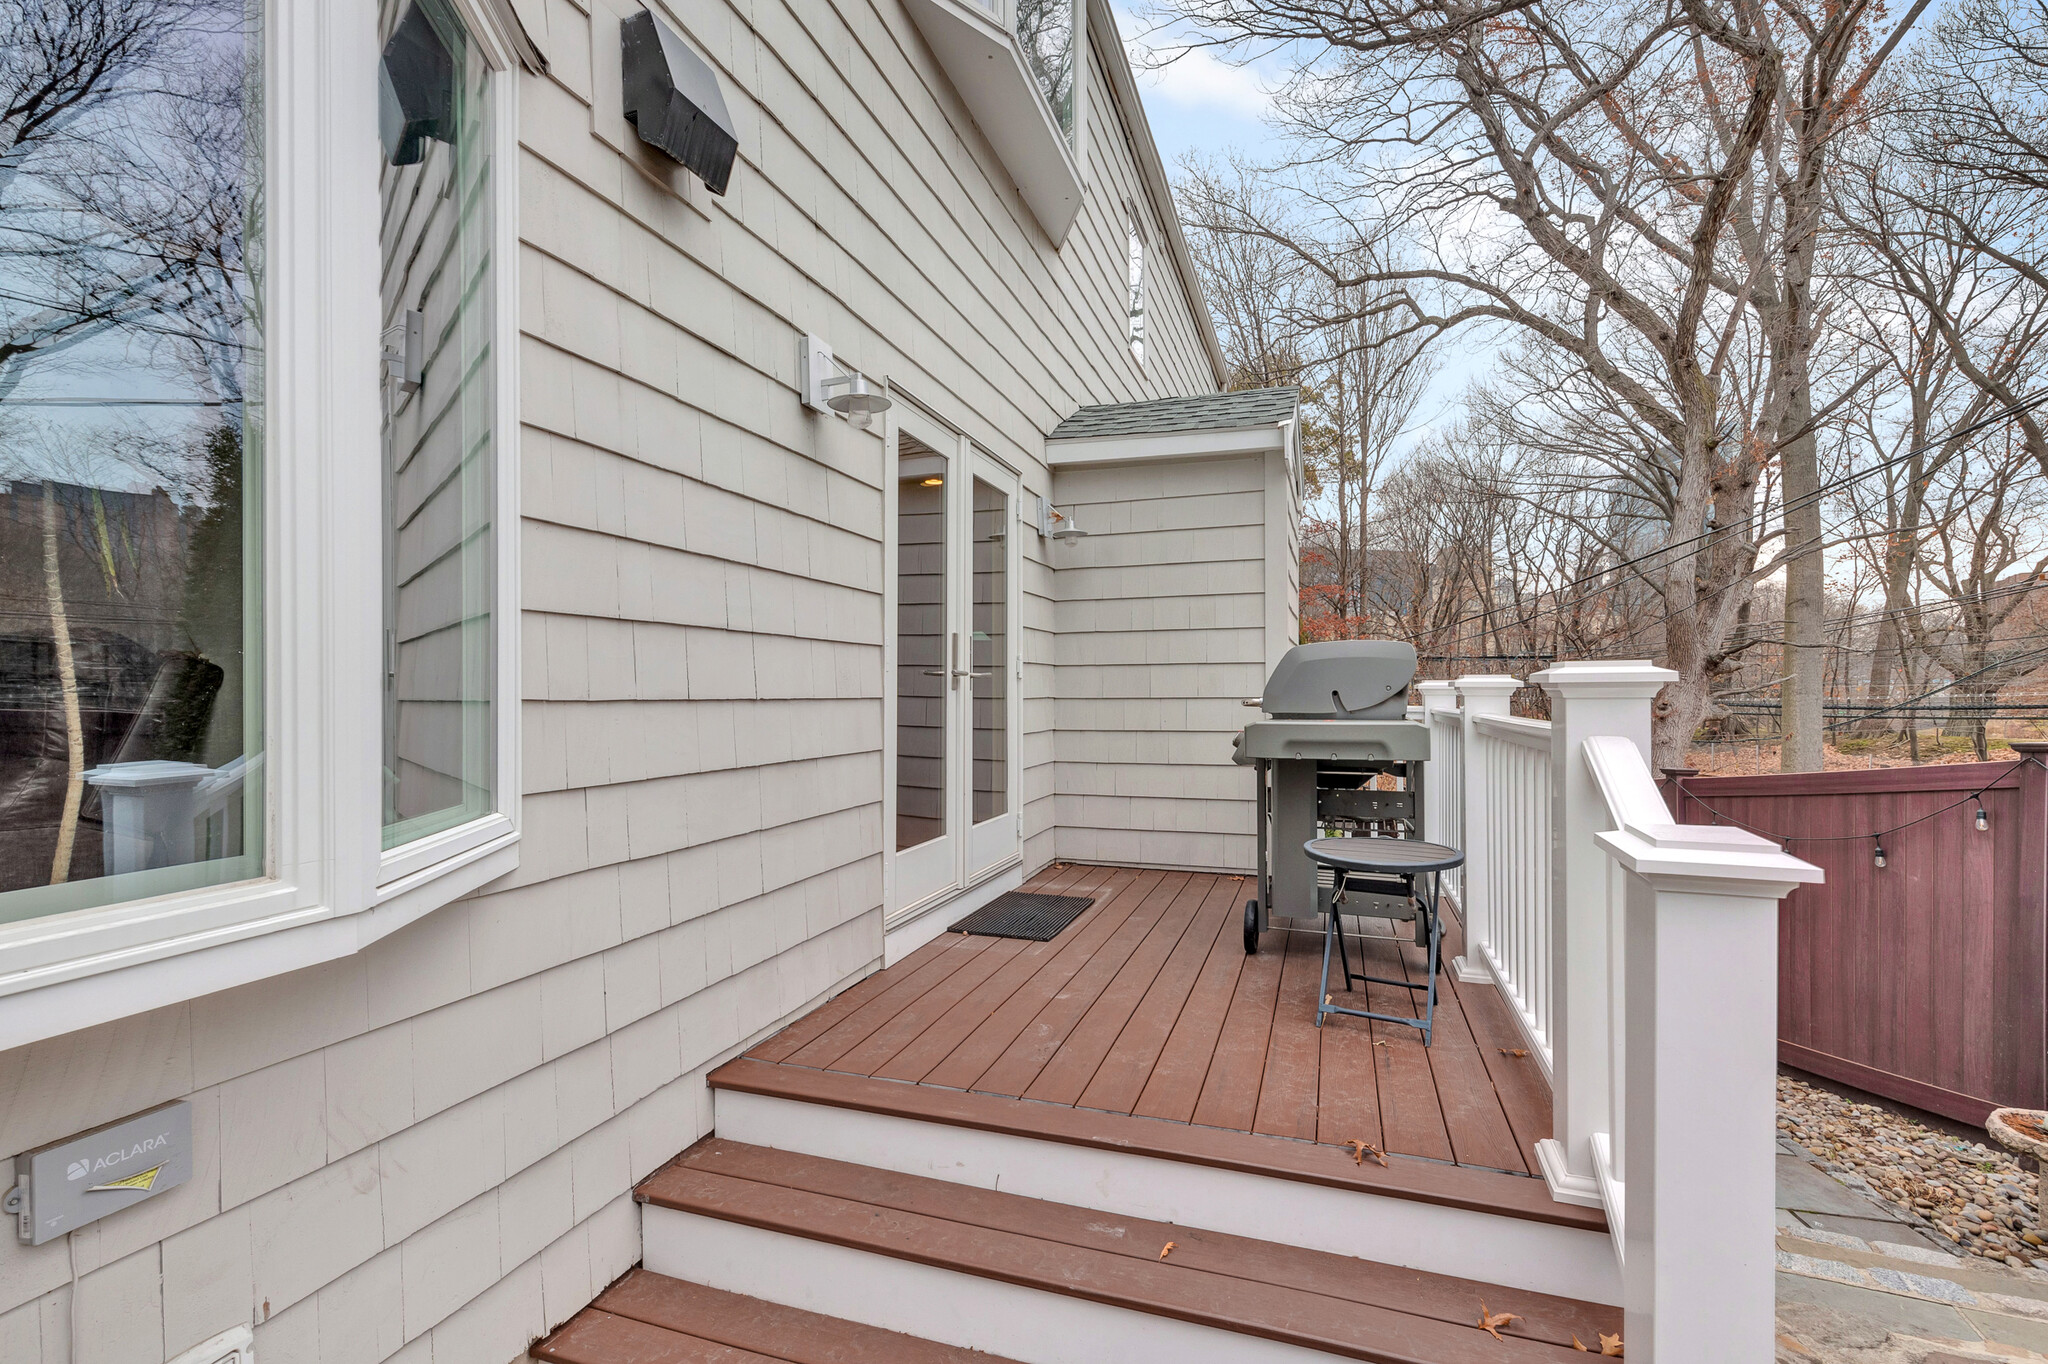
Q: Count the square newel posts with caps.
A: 4